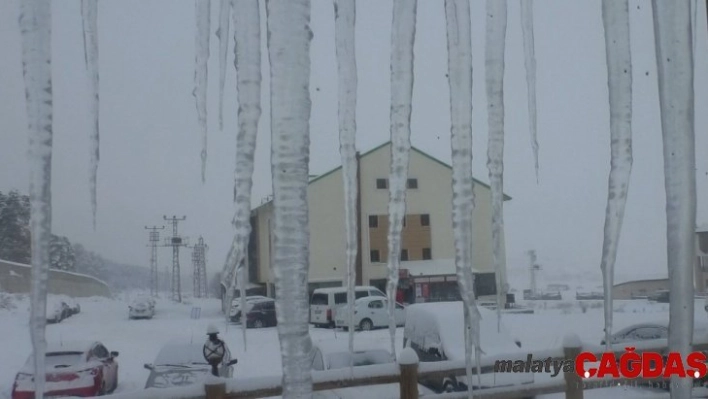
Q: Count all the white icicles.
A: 13